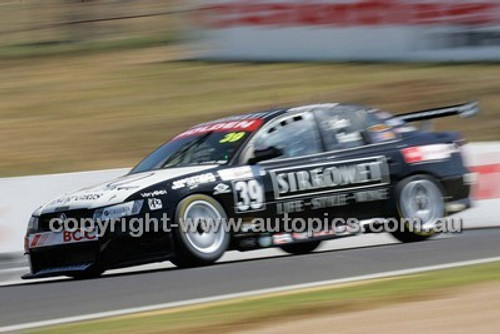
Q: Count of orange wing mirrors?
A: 0